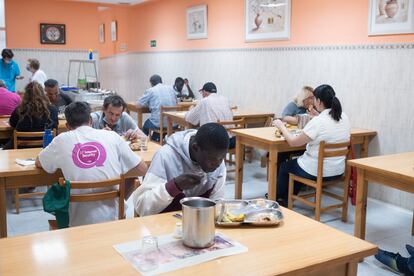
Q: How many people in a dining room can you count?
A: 13